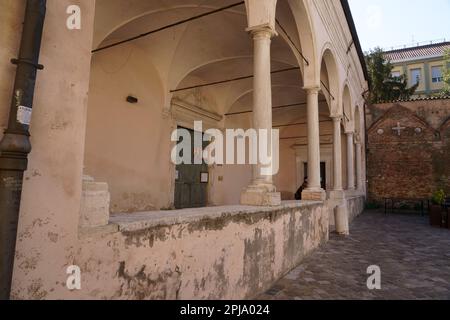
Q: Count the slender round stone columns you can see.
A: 5